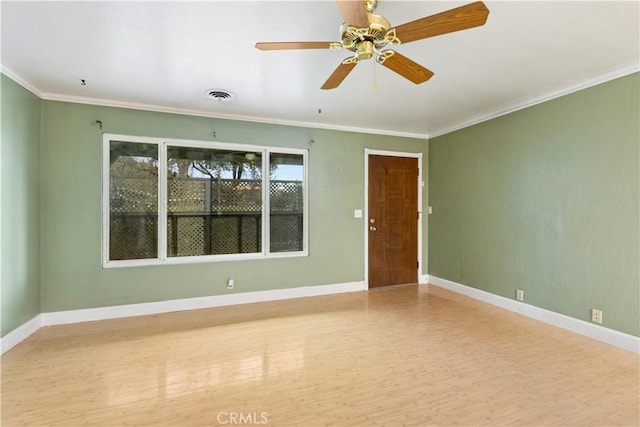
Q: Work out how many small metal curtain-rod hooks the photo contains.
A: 3